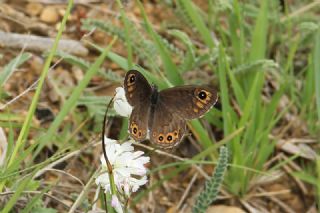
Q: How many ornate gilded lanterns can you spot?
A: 0